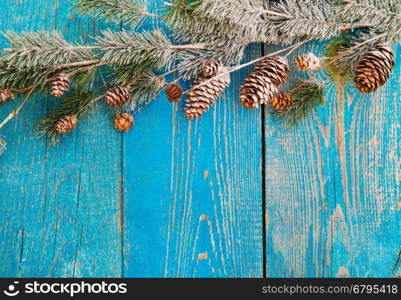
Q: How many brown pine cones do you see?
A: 12